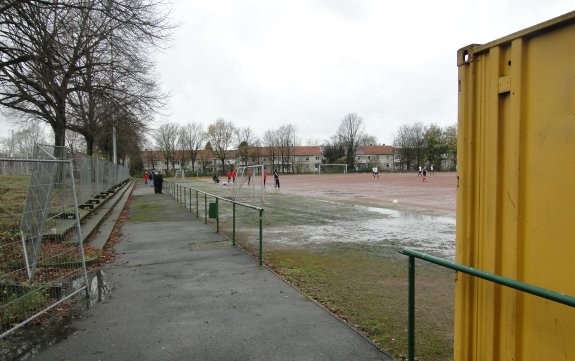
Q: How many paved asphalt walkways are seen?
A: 1